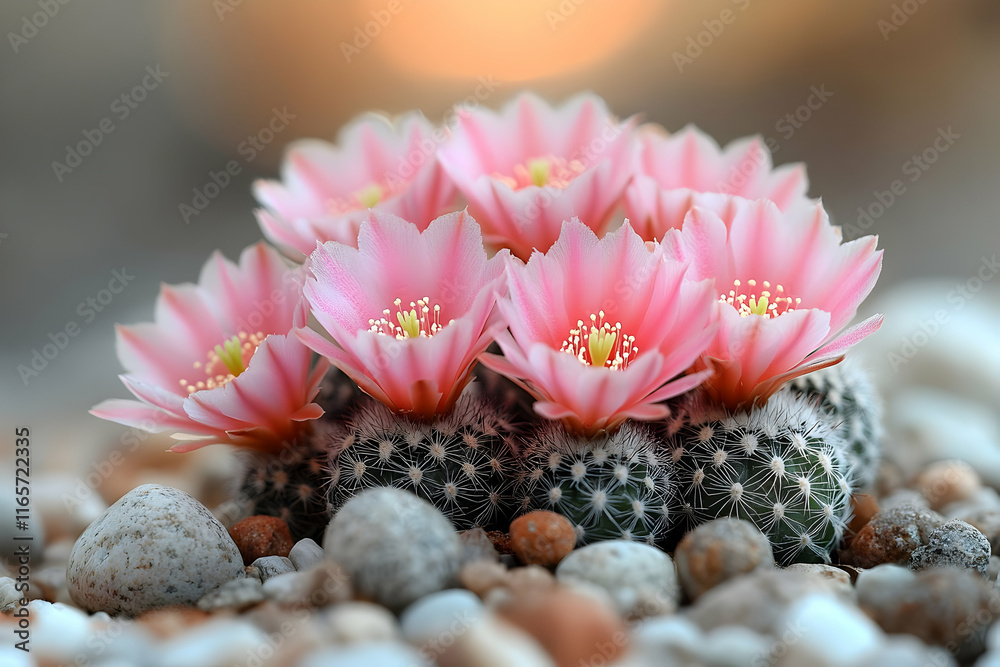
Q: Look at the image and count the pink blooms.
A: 7